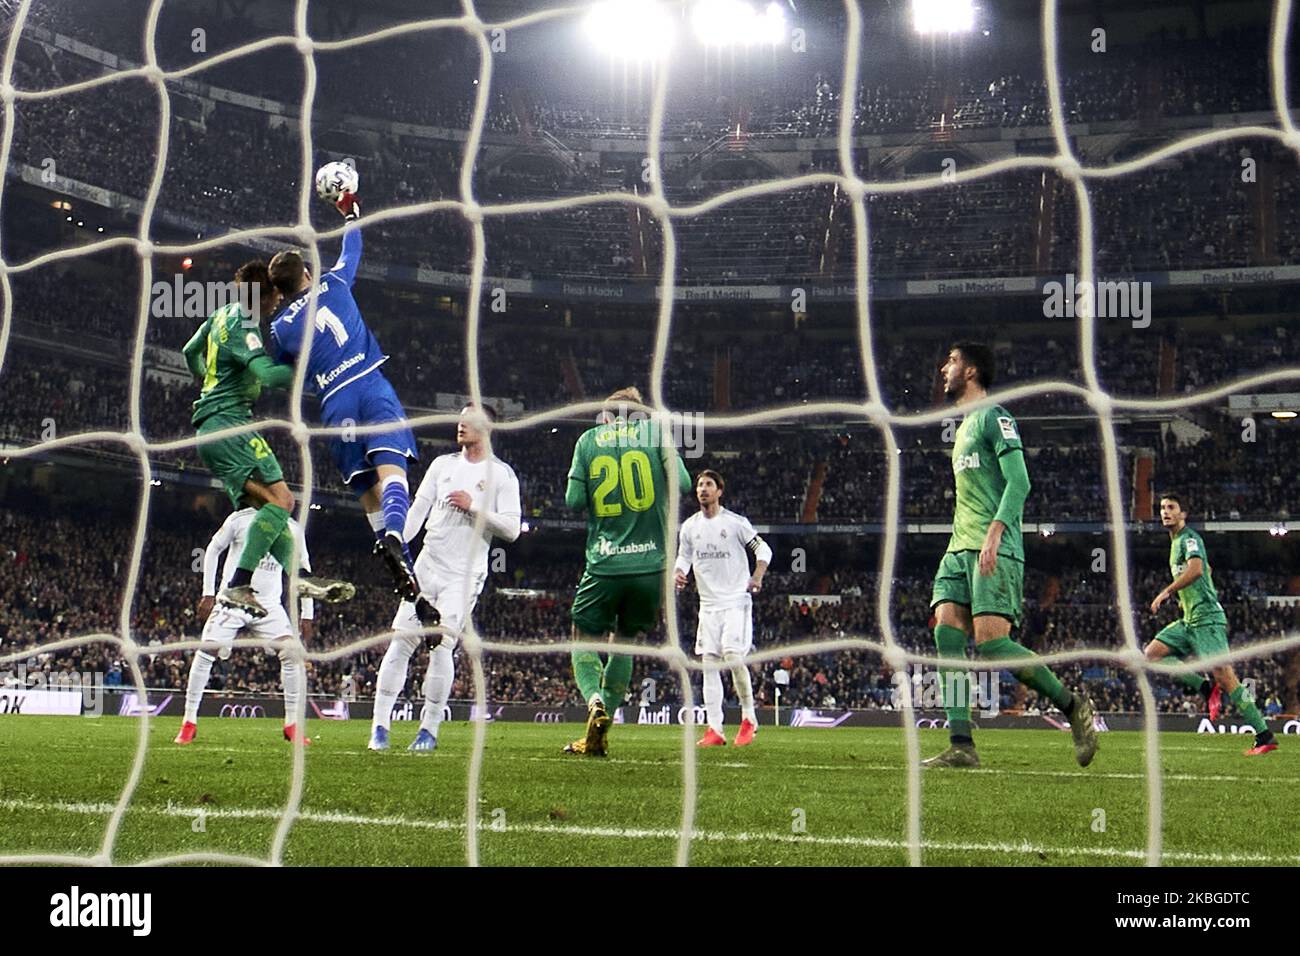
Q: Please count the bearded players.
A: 2